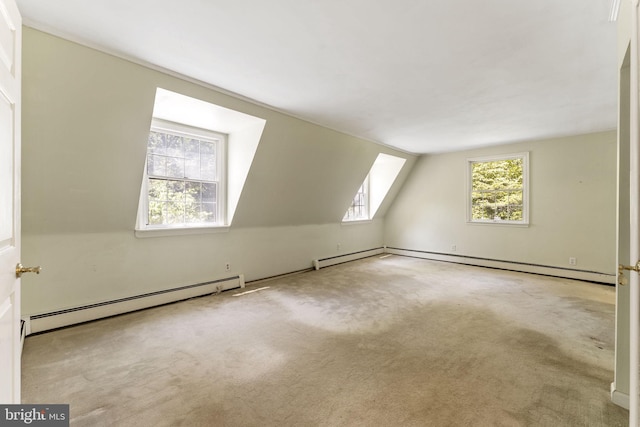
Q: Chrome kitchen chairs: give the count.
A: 0